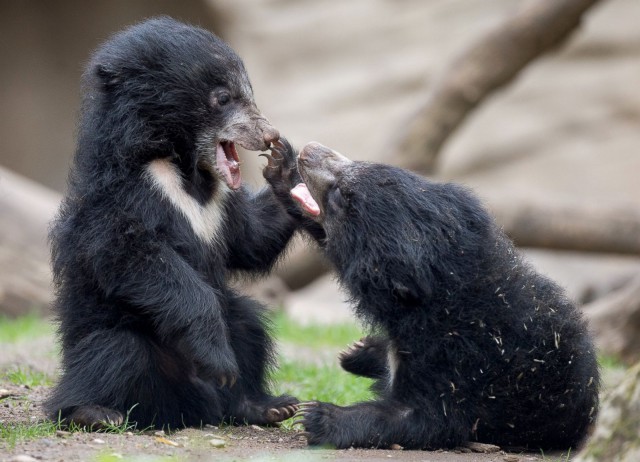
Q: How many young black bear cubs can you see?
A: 2